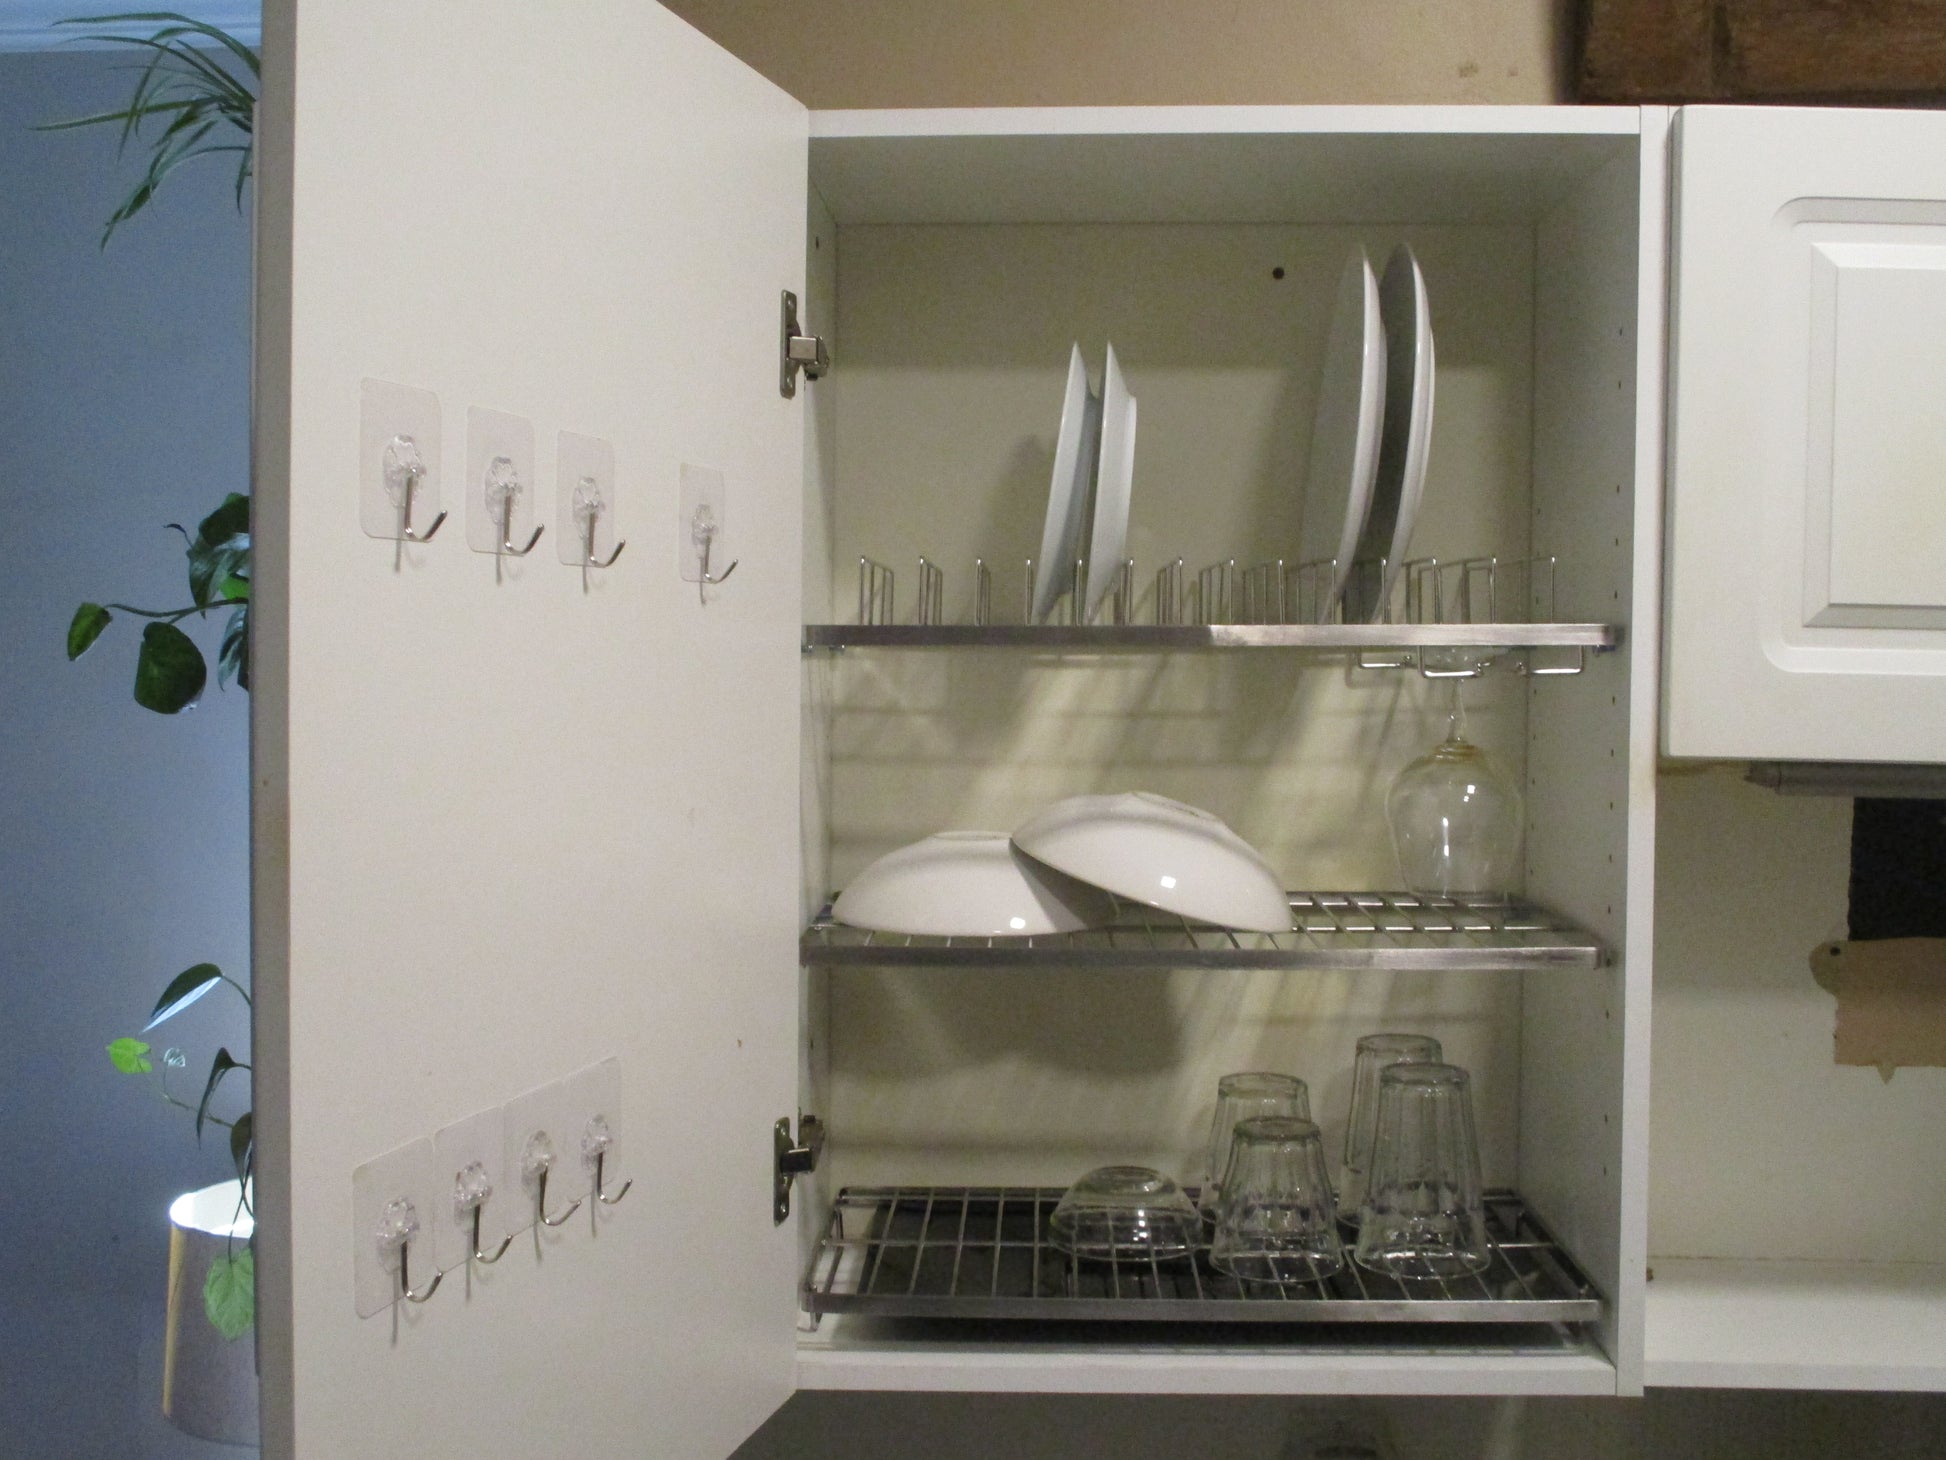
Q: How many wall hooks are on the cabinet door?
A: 8